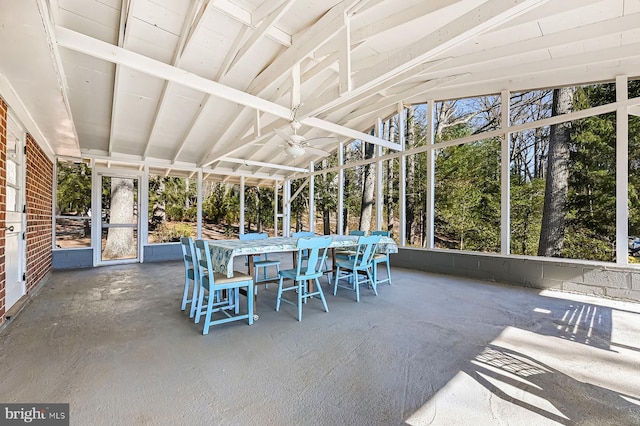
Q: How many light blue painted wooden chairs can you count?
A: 8